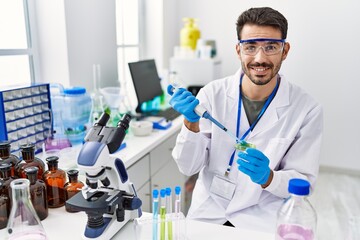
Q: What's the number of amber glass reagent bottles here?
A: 7